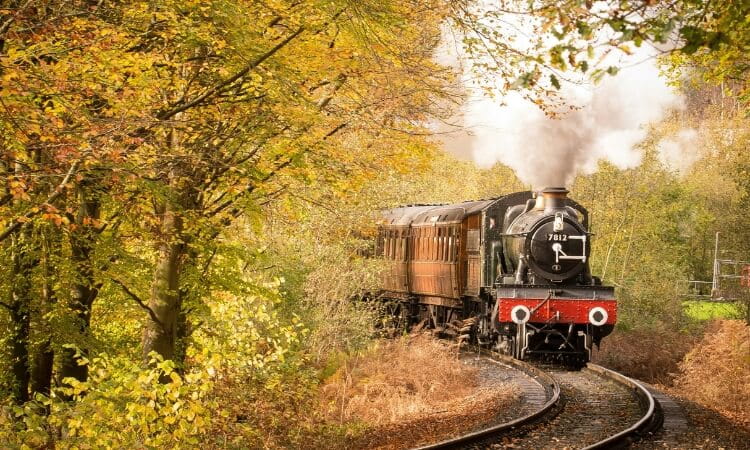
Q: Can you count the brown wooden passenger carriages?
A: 2